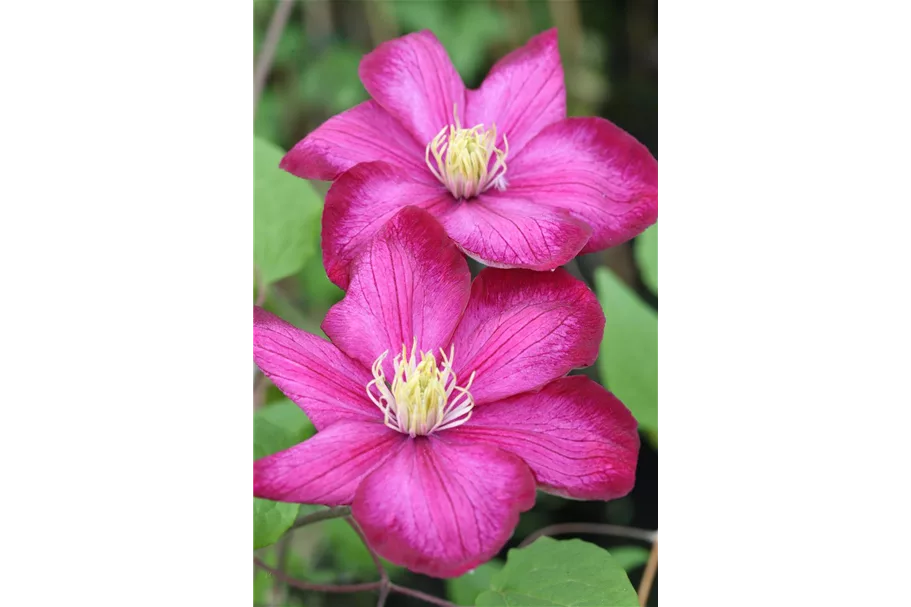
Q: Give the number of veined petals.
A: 12